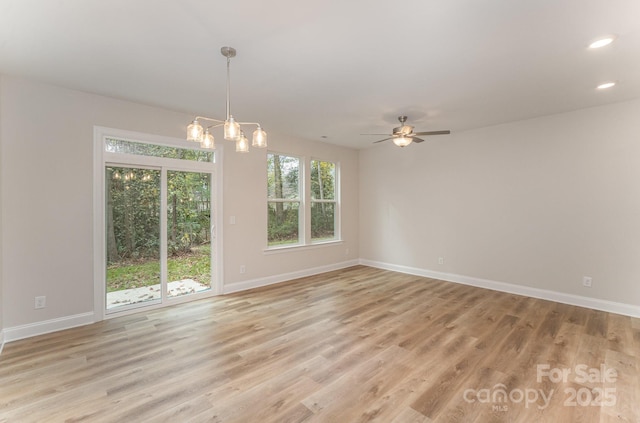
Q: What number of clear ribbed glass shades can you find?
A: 5